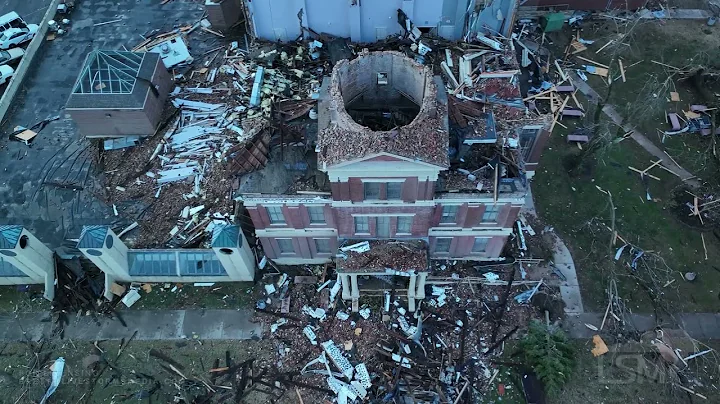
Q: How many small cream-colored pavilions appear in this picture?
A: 3